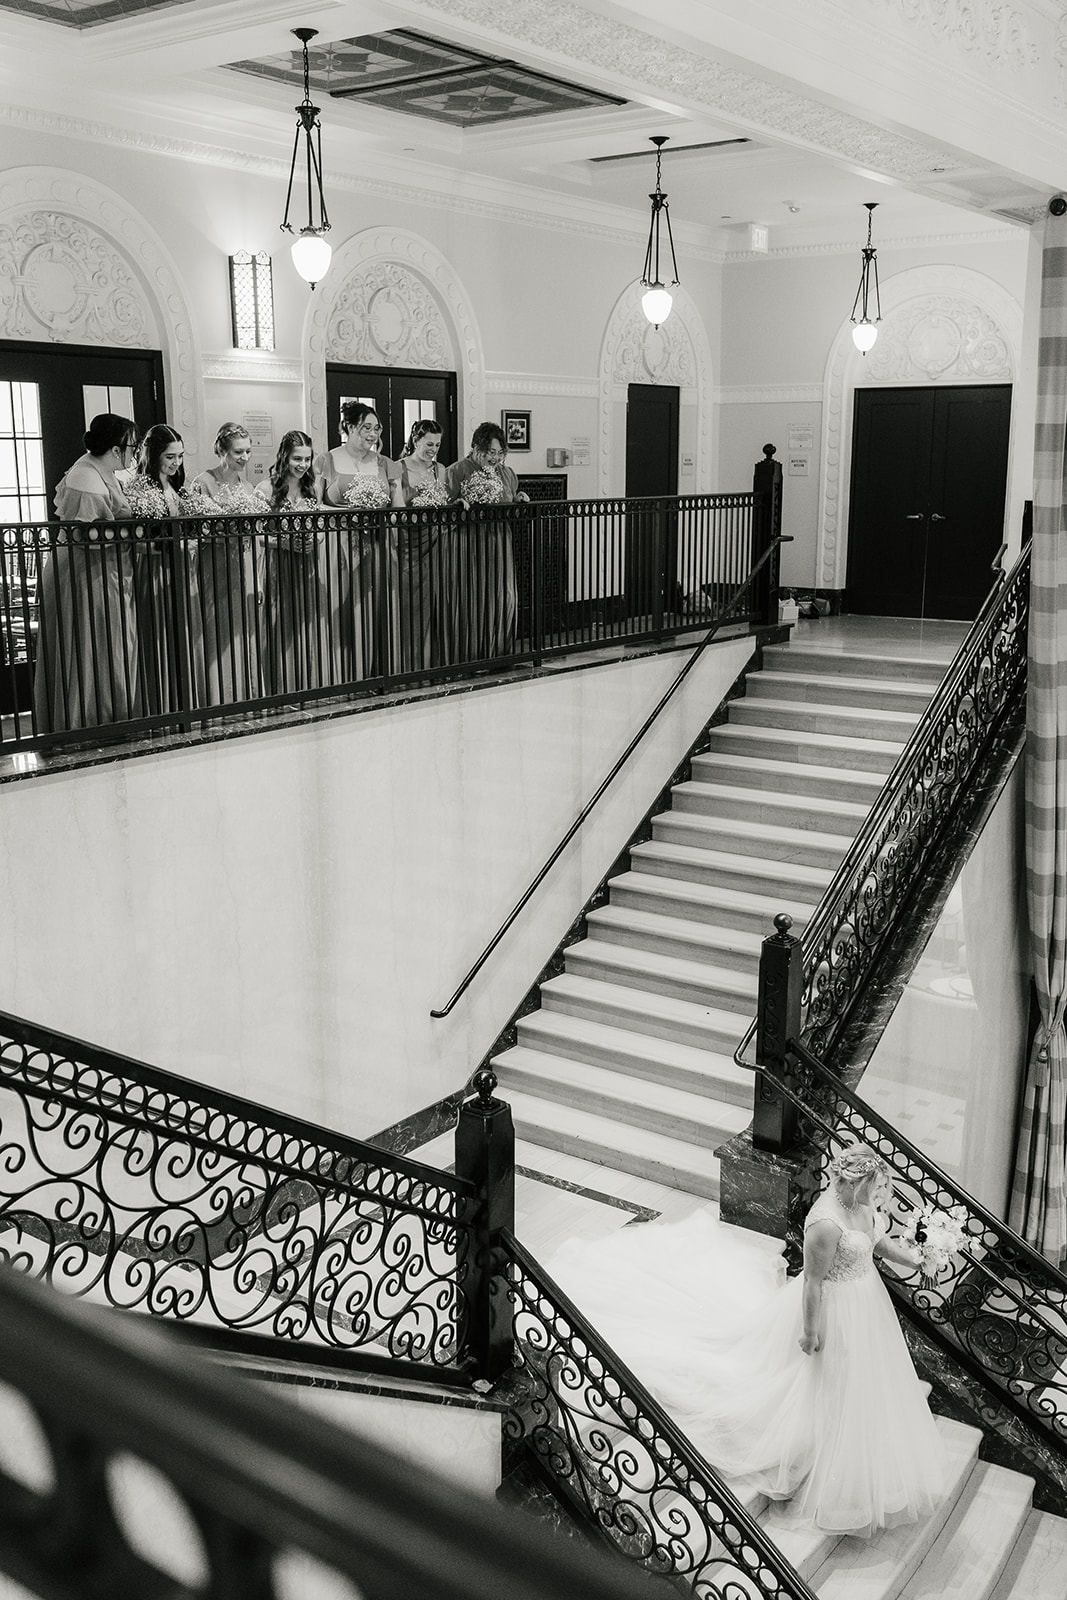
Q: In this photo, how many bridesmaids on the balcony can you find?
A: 7